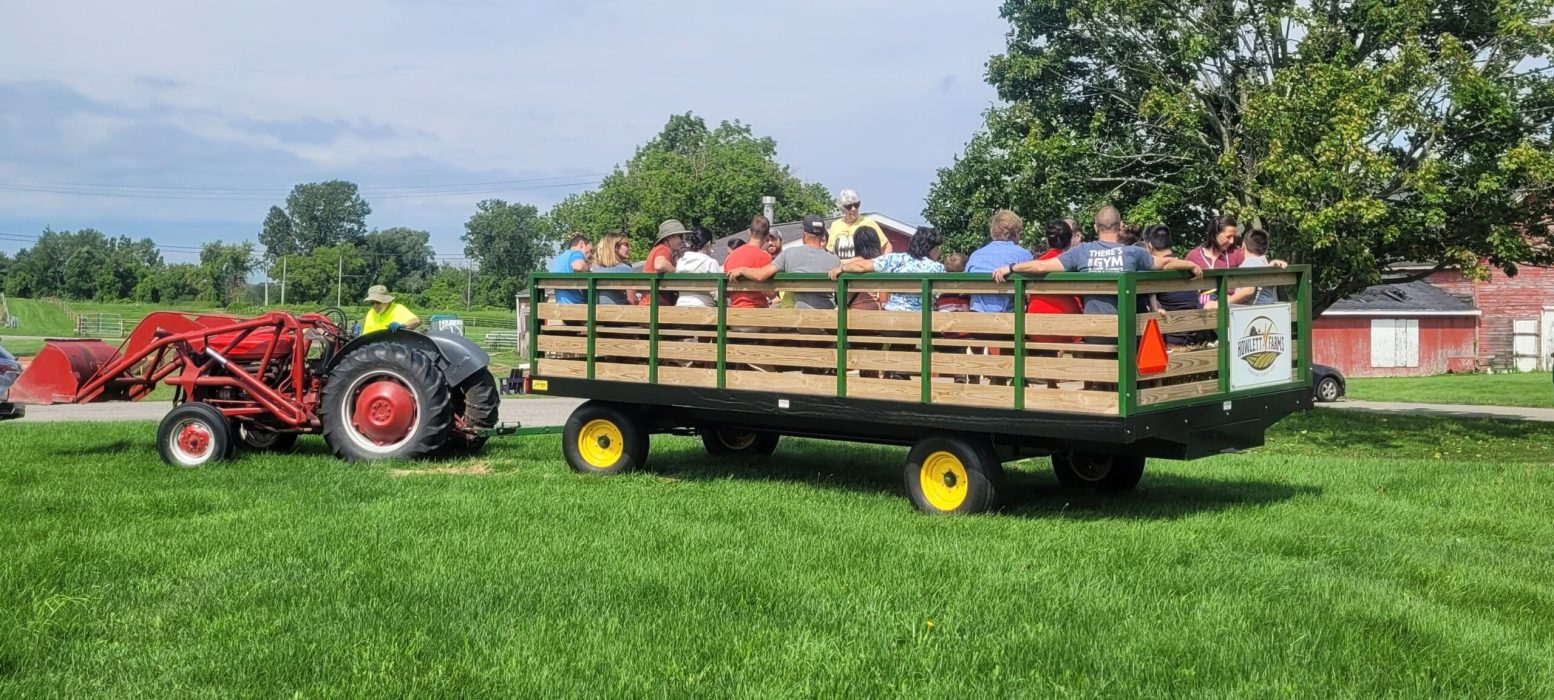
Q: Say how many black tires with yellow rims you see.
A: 2